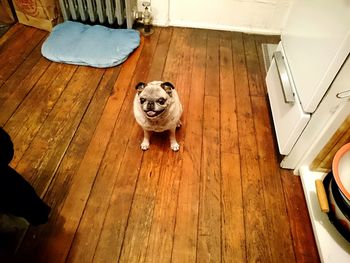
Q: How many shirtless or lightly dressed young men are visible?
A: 0